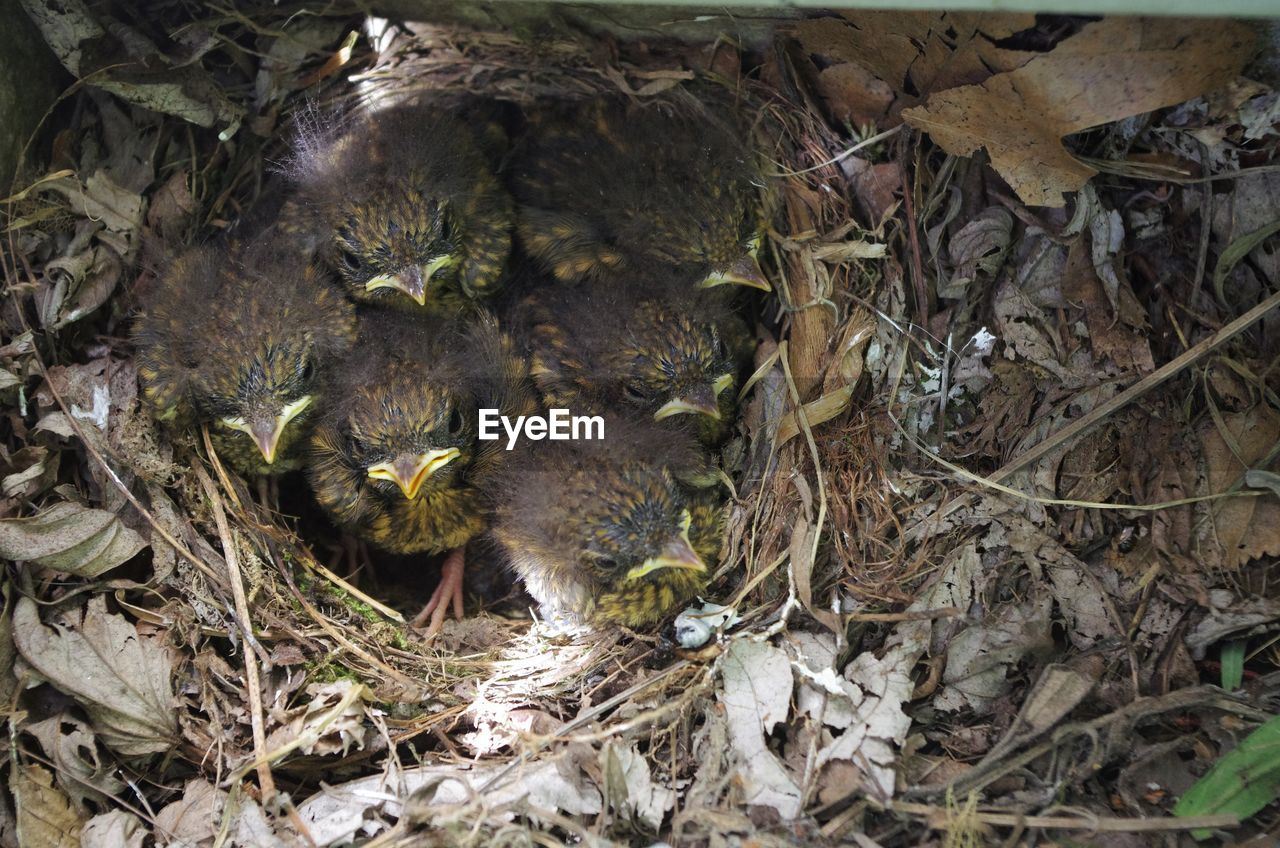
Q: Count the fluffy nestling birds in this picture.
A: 6